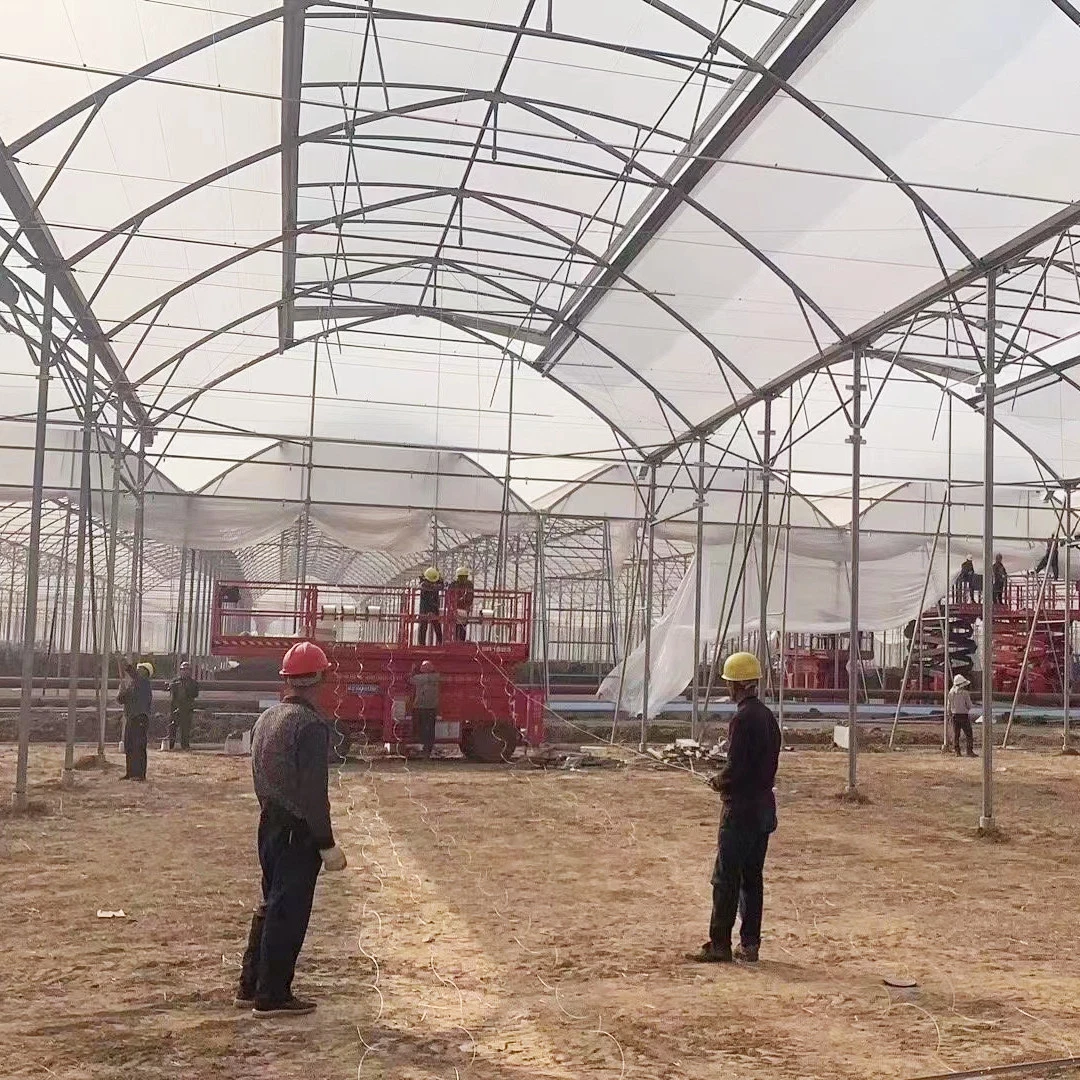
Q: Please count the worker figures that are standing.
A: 11